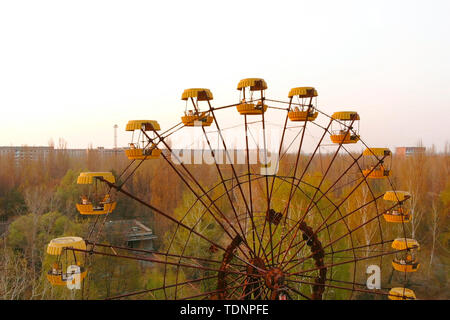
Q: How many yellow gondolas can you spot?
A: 11